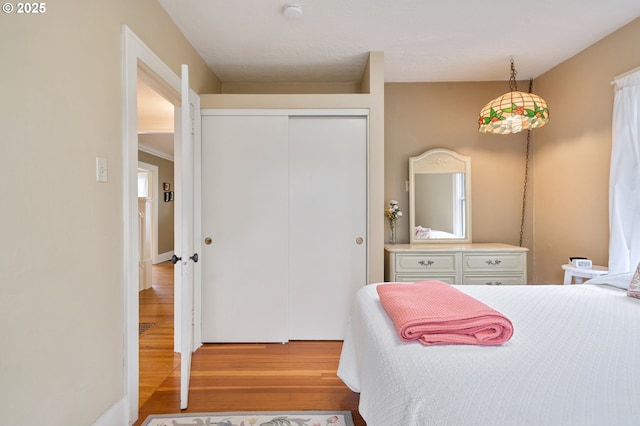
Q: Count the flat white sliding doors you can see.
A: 2